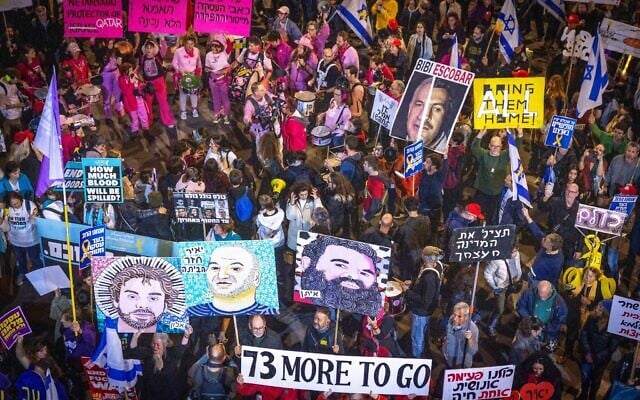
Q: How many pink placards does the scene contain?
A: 3